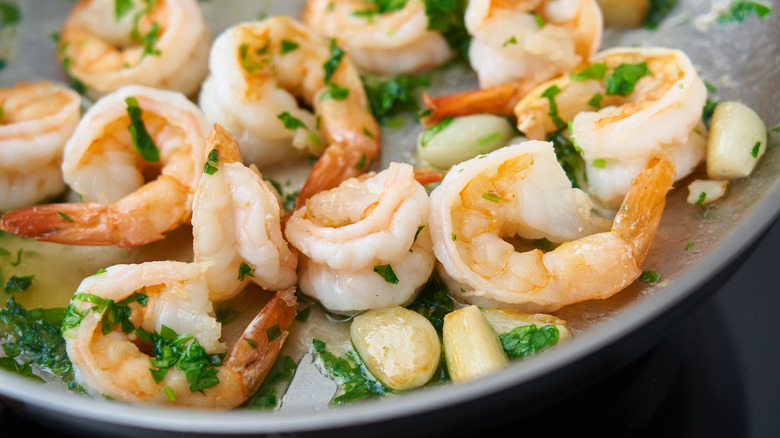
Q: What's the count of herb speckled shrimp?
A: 11